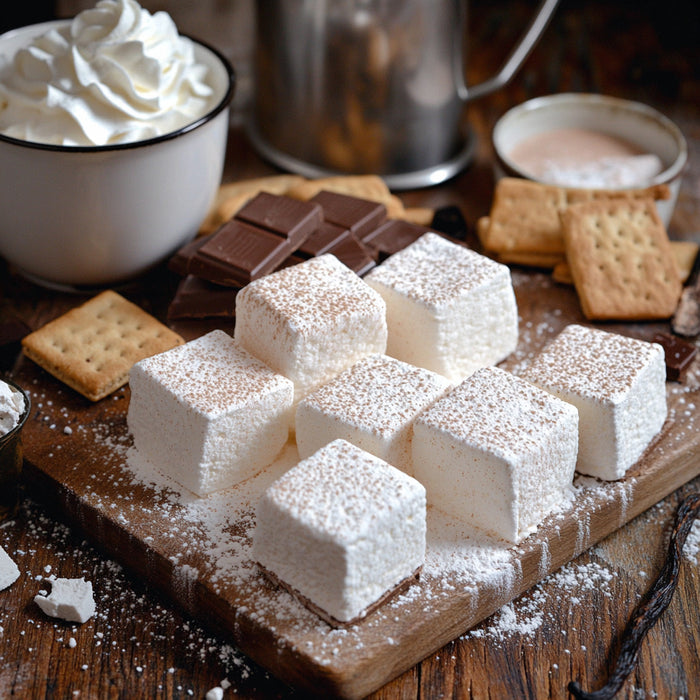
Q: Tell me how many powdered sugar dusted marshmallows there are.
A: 7